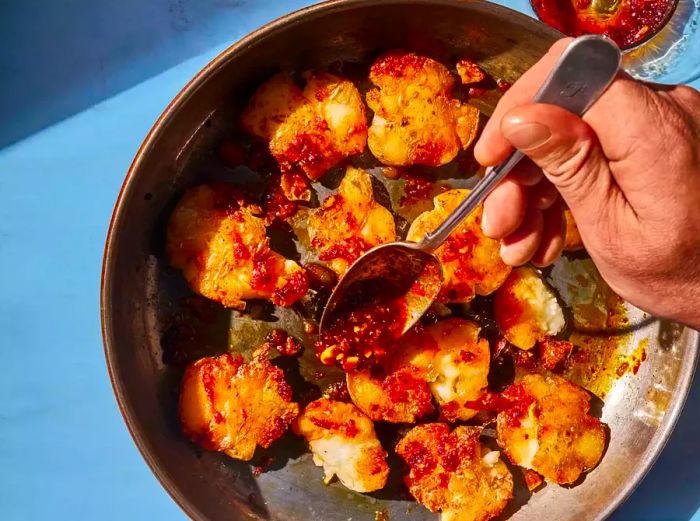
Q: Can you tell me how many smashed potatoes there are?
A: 12